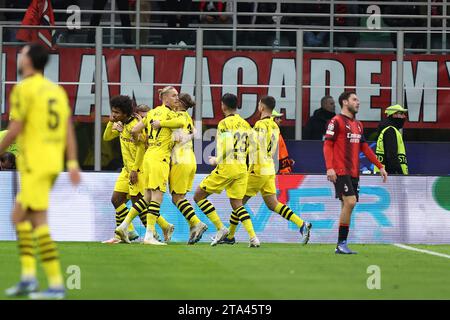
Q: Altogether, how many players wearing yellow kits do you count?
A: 7